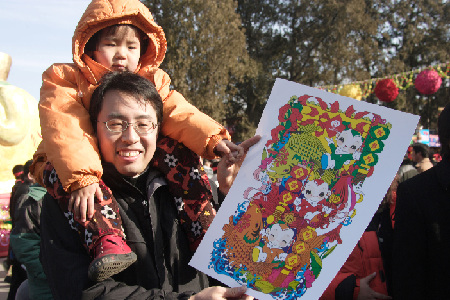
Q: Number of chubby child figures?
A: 3